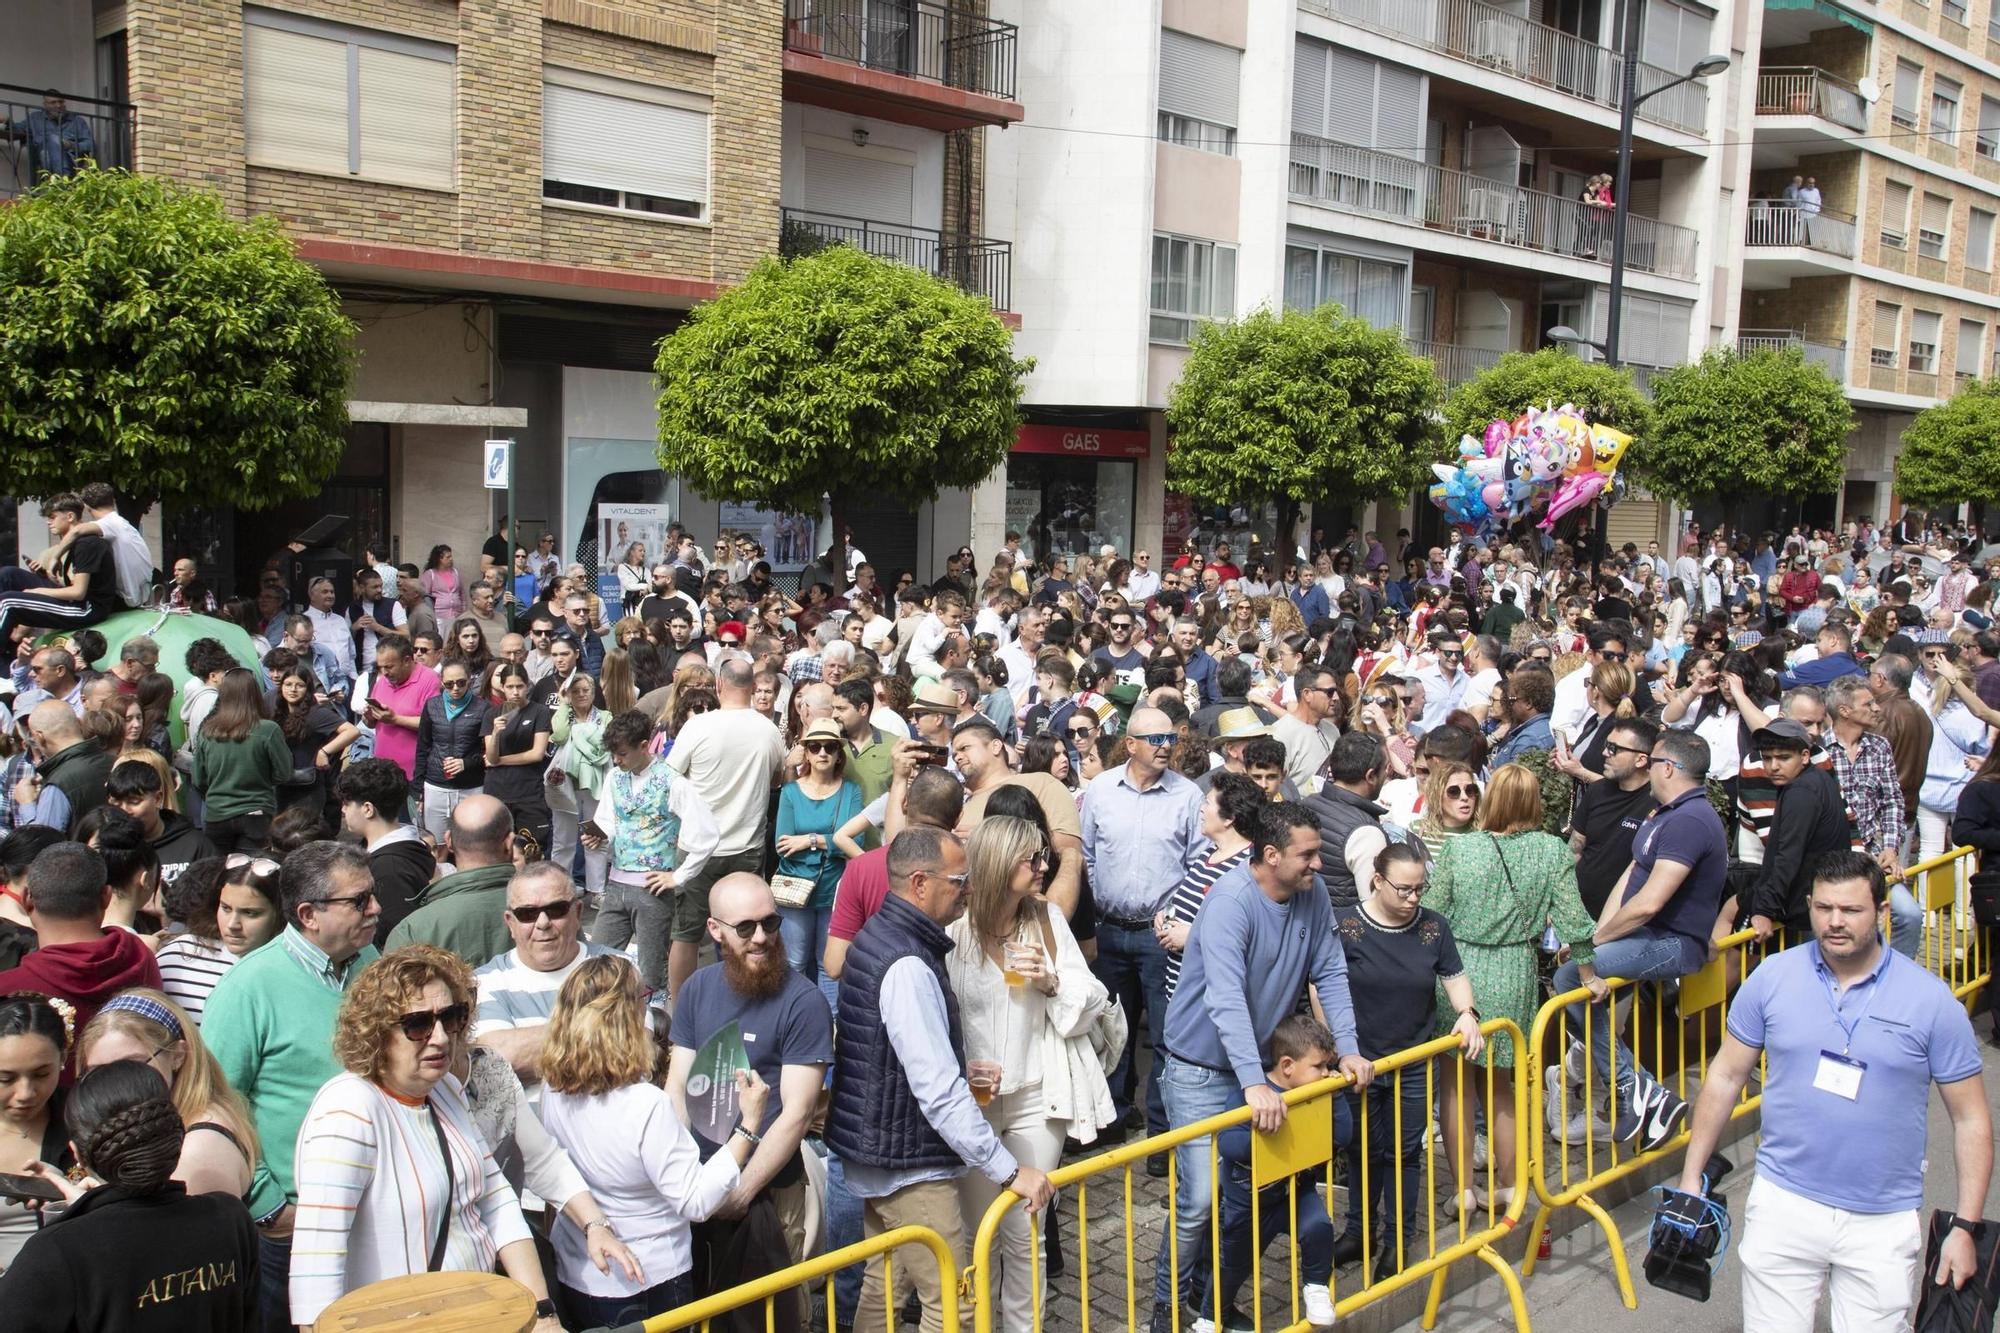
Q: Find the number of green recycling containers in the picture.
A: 1